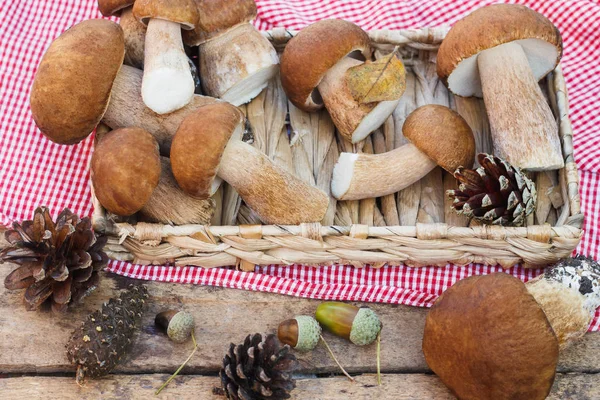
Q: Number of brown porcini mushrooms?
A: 10